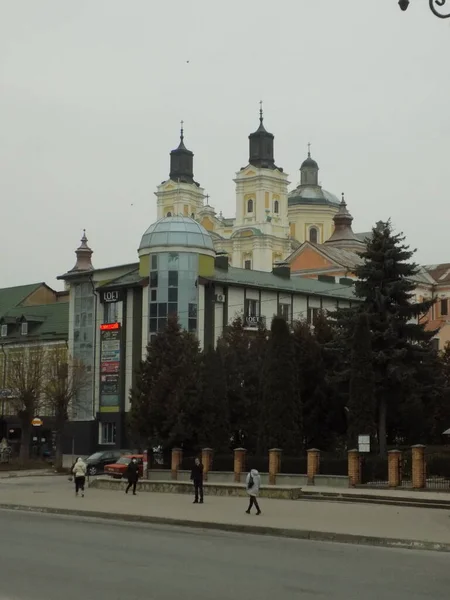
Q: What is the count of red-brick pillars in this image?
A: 8